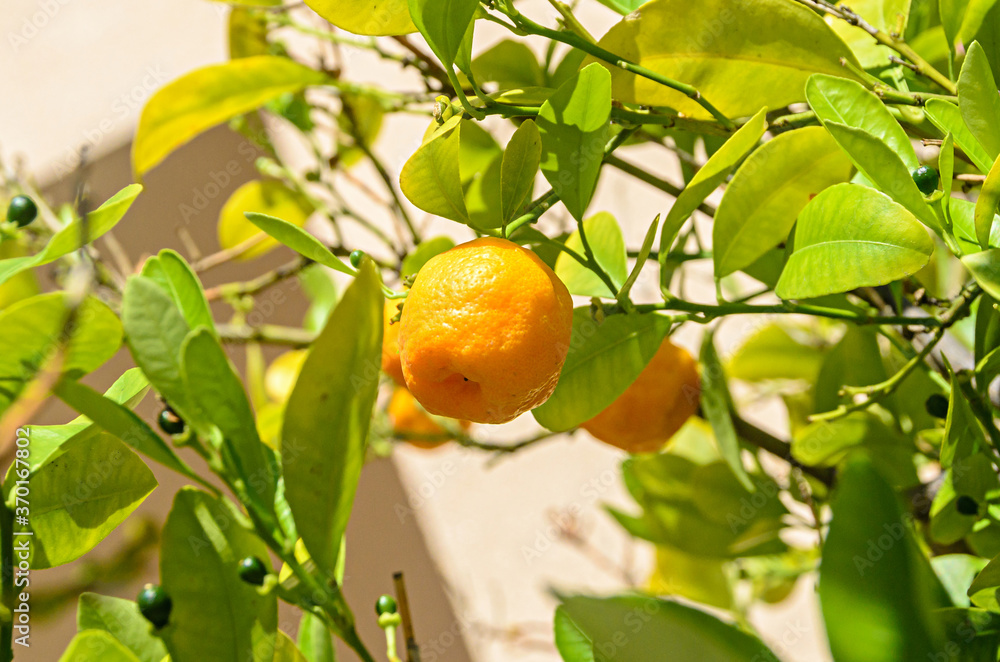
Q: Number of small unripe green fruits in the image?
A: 9